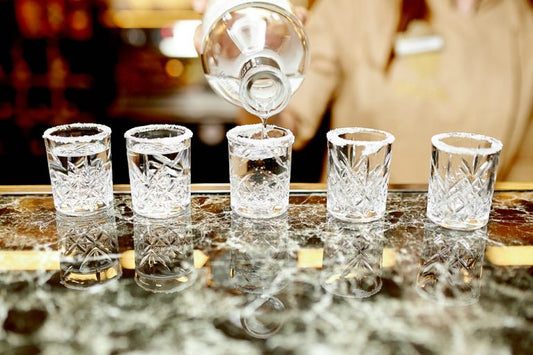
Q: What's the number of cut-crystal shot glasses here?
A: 5